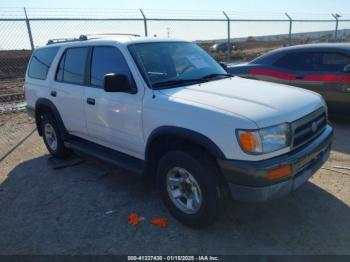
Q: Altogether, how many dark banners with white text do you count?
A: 1